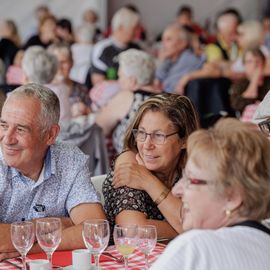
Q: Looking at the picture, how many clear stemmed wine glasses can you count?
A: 5